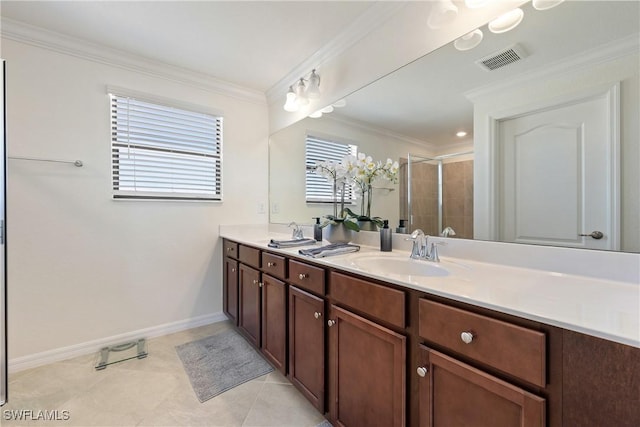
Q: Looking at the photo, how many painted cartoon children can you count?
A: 0